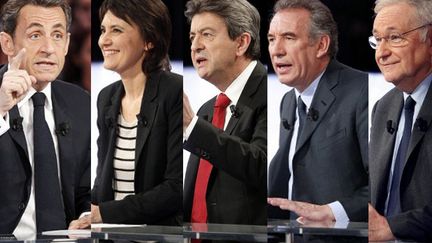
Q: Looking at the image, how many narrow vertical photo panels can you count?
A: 5